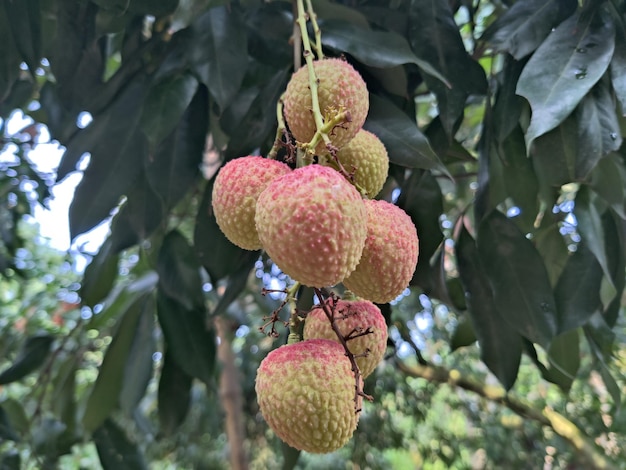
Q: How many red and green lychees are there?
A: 7